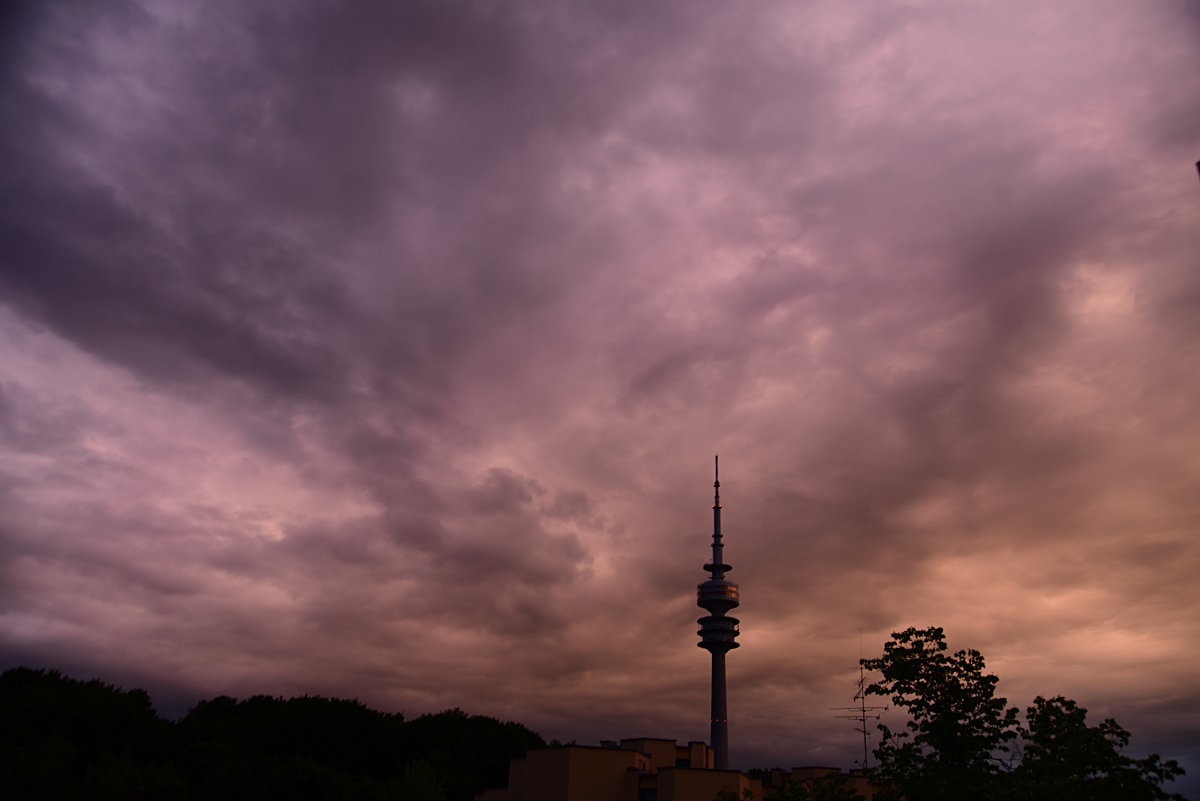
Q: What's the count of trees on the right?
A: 2